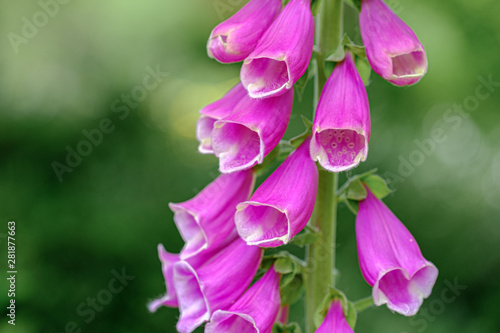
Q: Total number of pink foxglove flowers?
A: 13